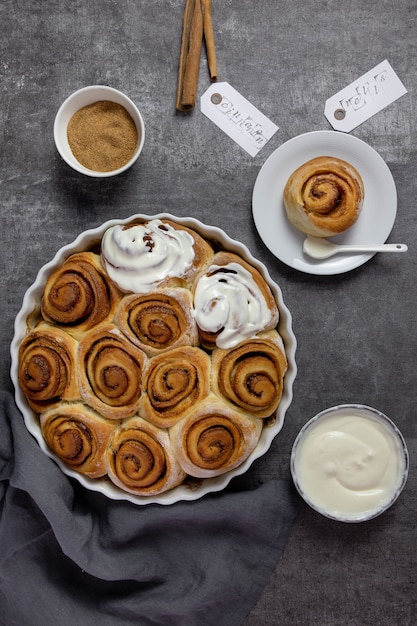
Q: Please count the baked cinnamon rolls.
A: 12